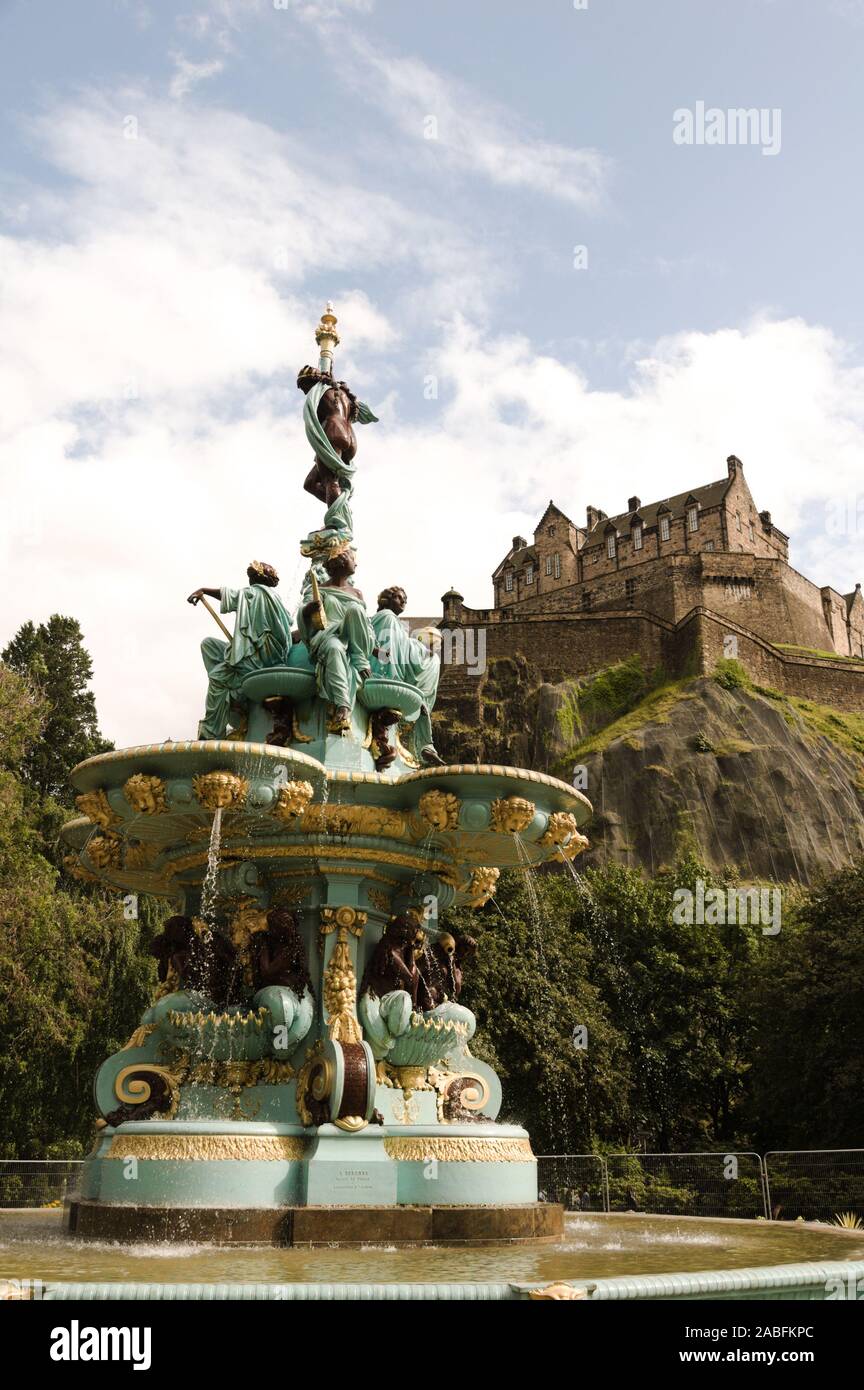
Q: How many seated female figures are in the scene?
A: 3